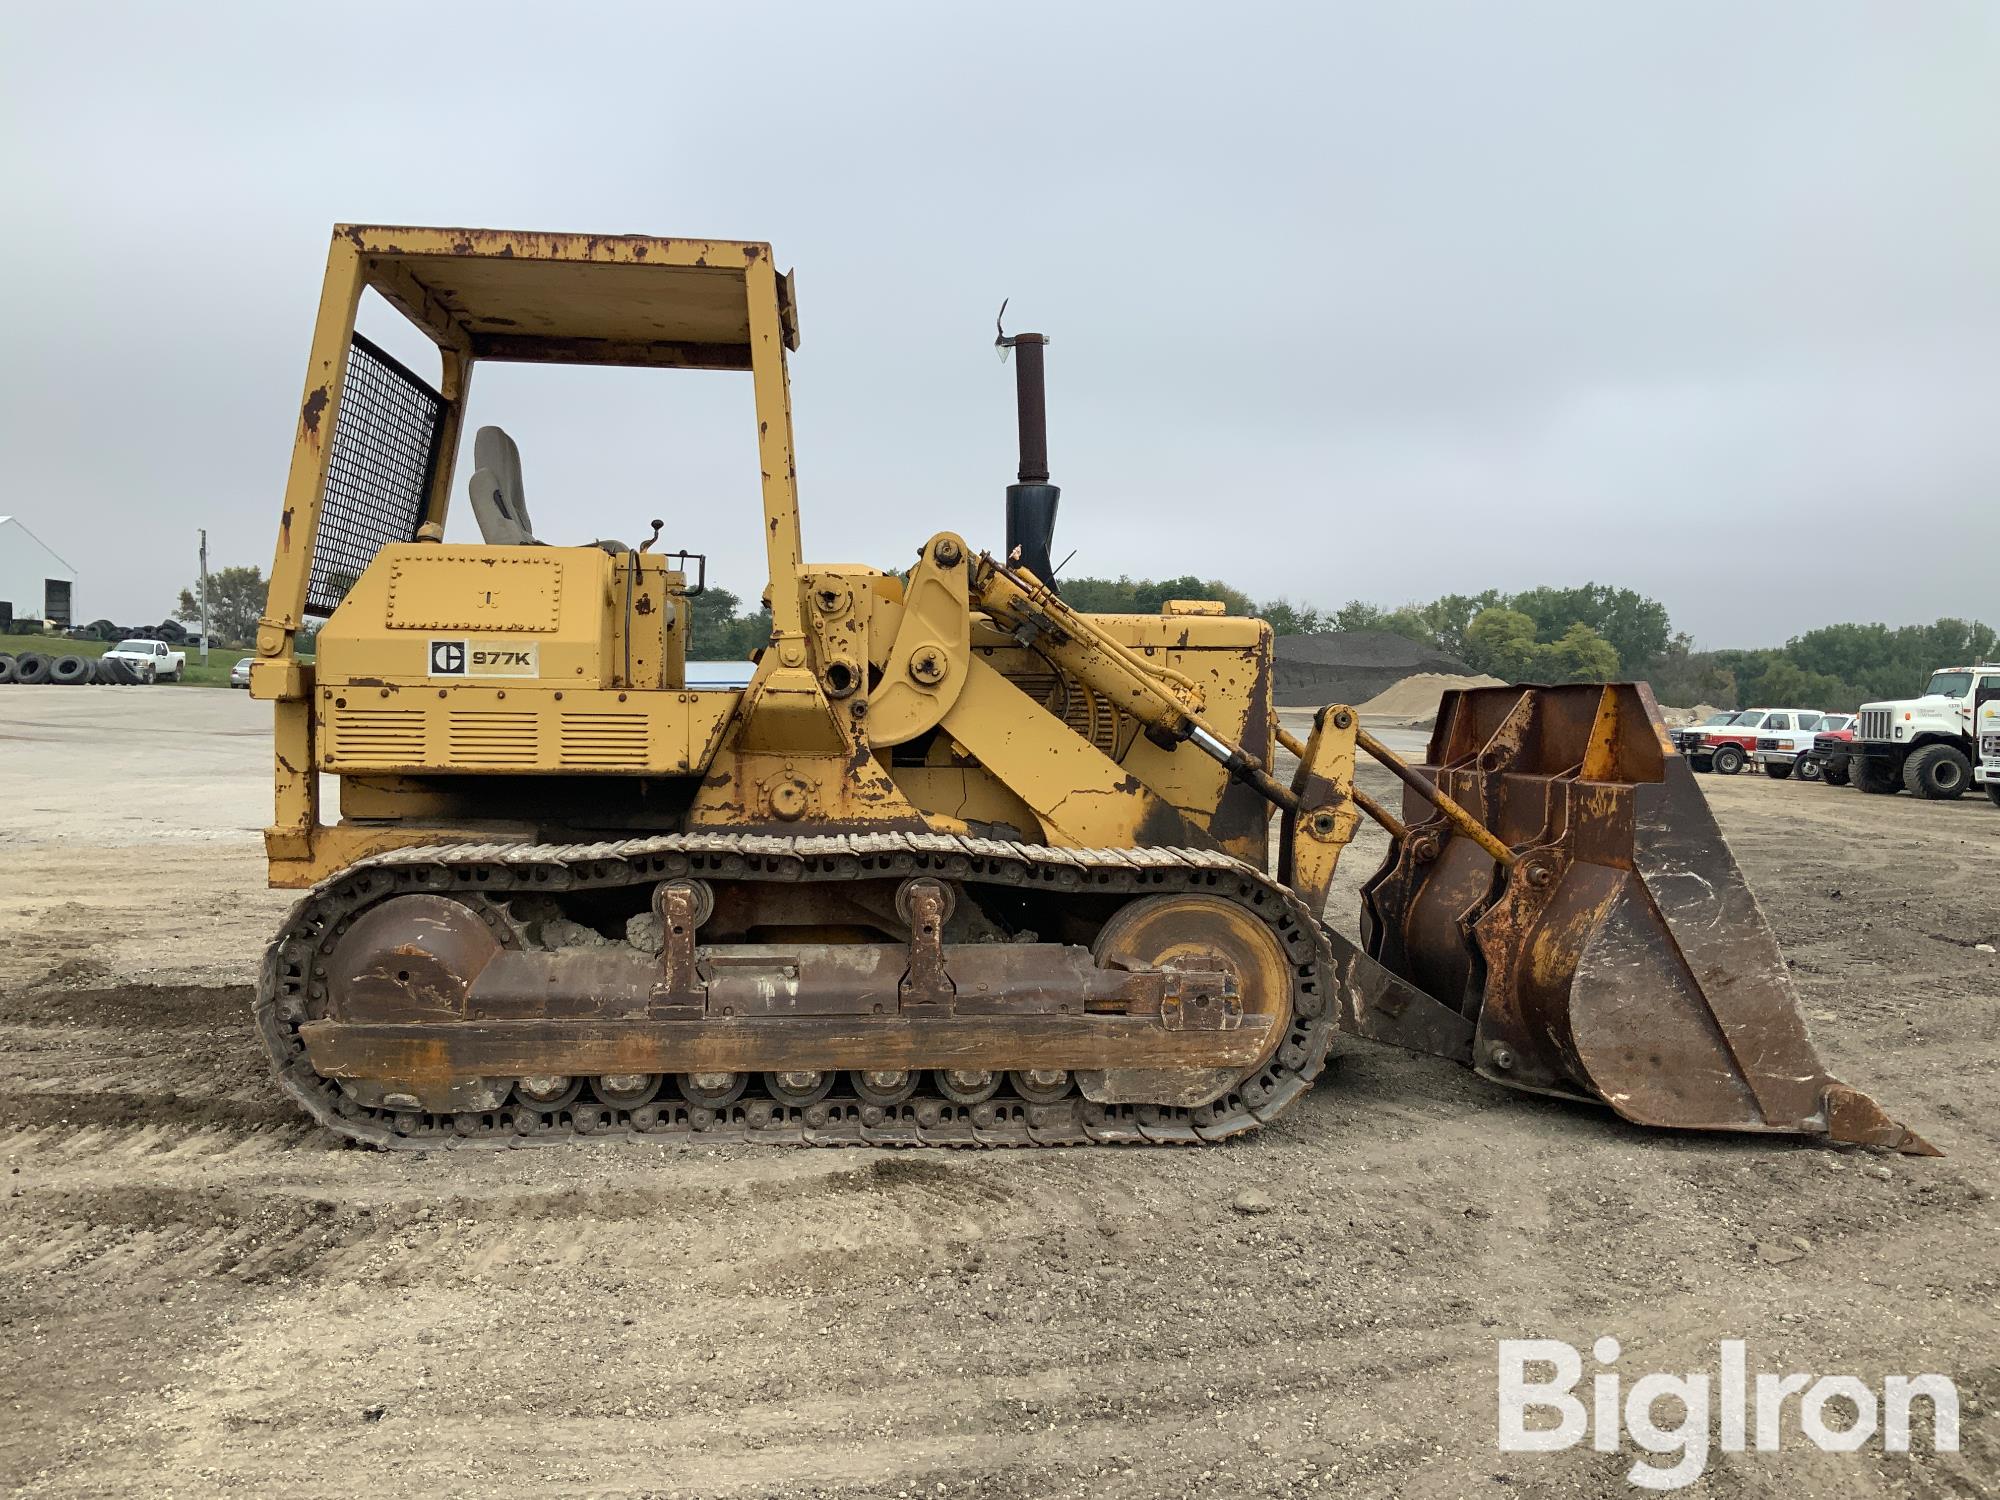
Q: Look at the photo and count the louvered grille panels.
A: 3